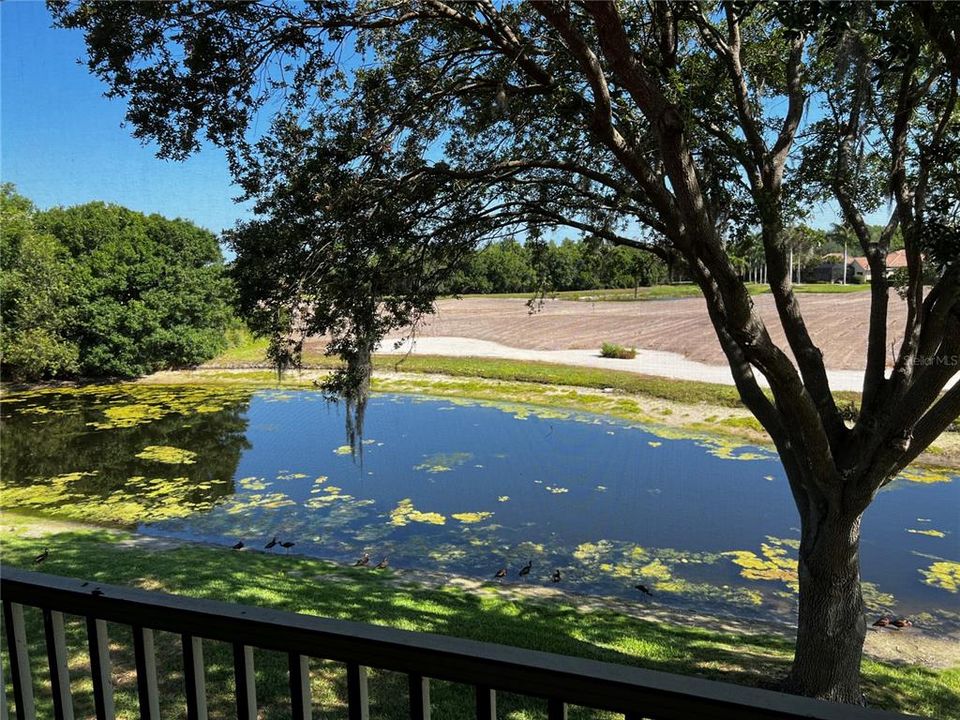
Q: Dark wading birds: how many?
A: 12